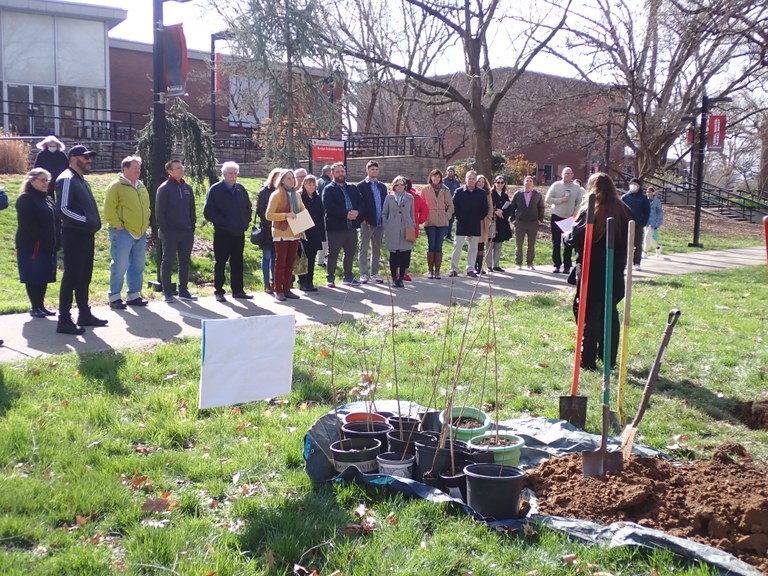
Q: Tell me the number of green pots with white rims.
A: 2